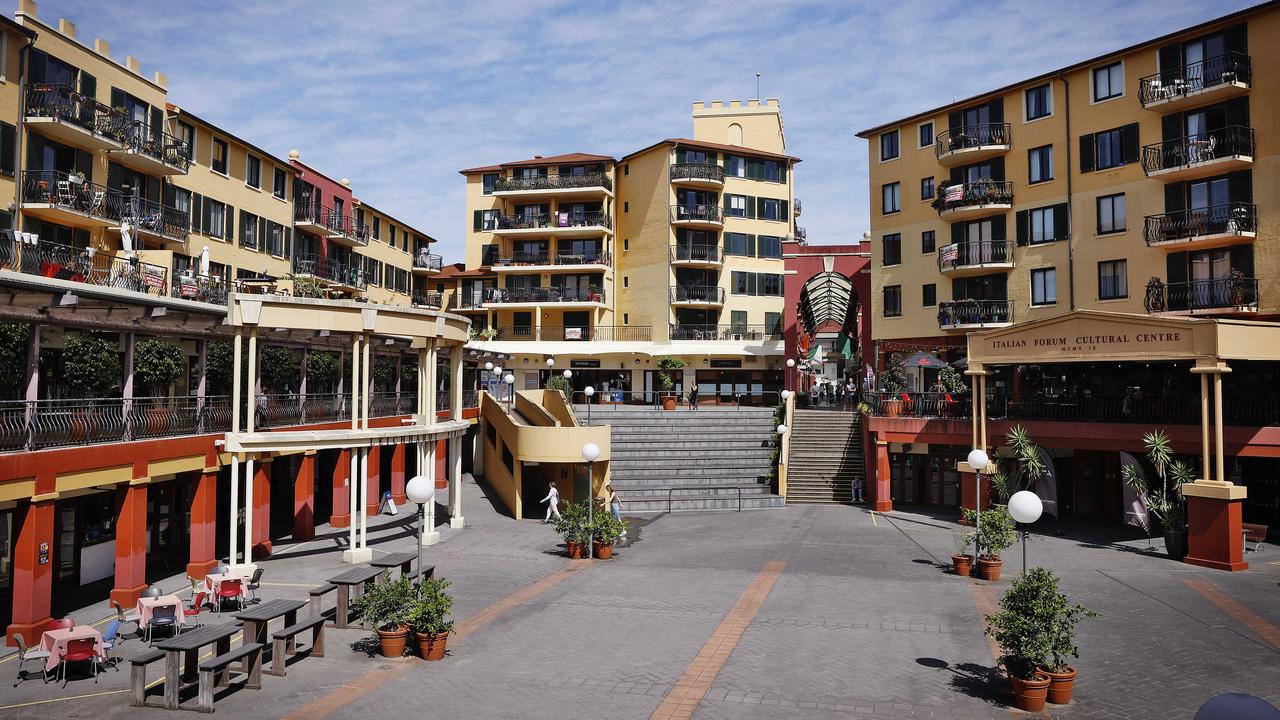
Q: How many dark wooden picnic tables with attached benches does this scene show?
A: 4